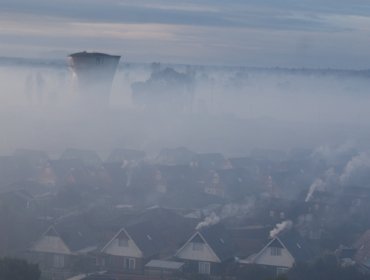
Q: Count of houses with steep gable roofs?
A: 4